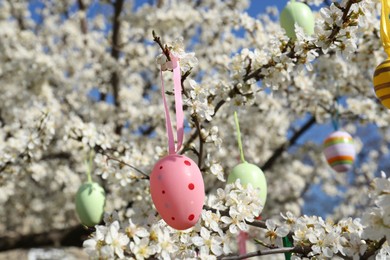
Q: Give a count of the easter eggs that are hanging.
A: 6